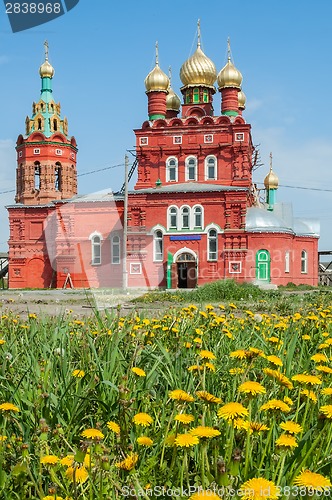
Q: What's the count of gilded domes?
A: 7